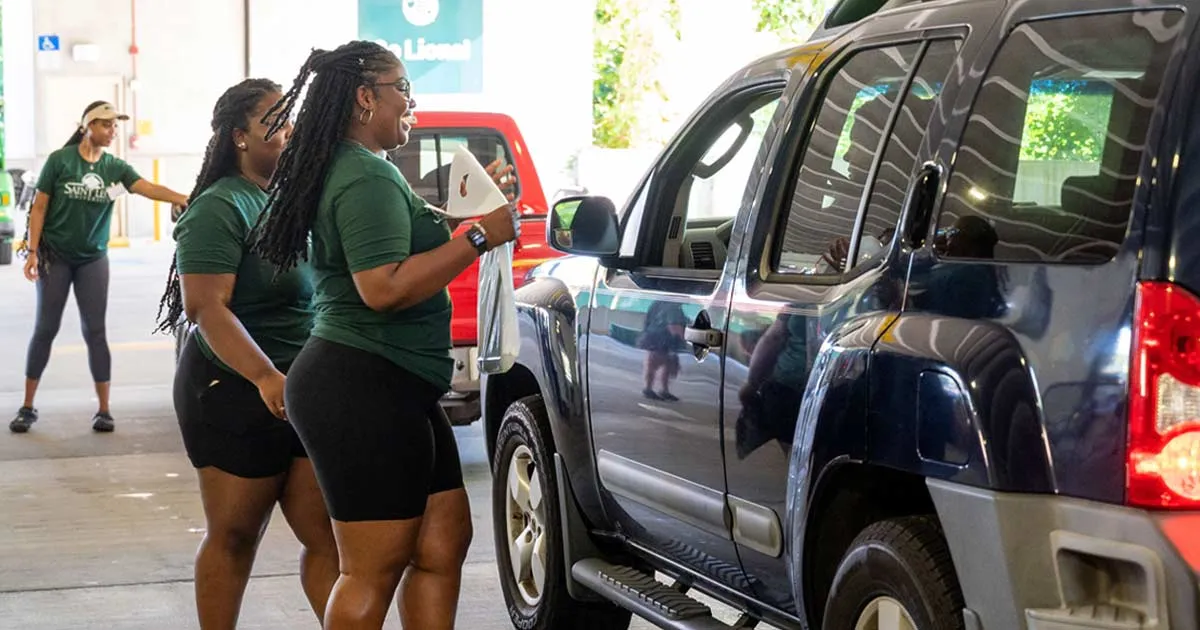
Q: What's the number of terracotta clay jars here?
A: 0